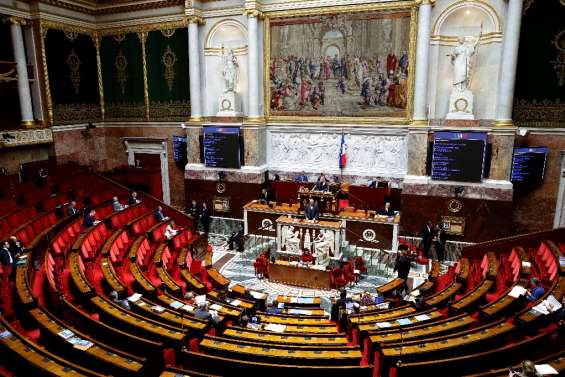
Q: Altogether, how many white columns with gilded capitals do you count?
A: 5